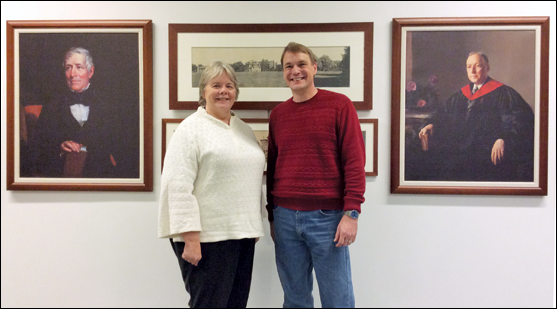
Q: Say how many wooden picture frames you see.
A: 4